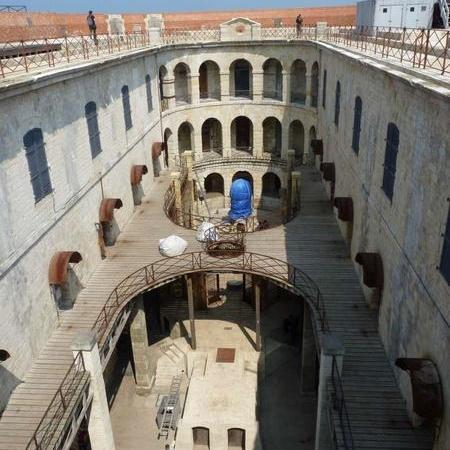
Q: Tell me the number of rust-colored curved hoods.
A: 10